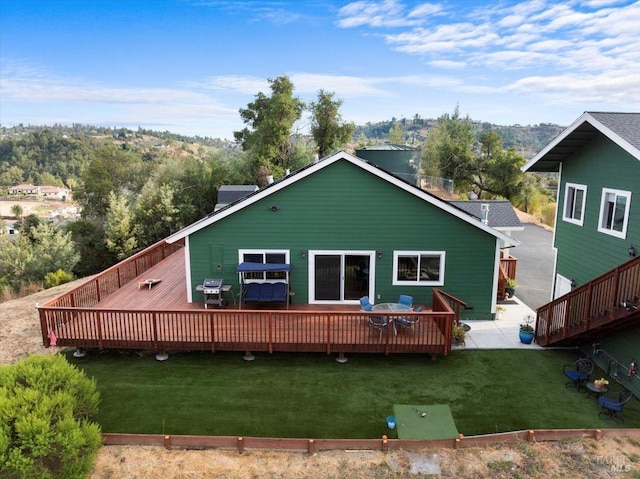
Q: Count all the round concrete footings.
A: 4